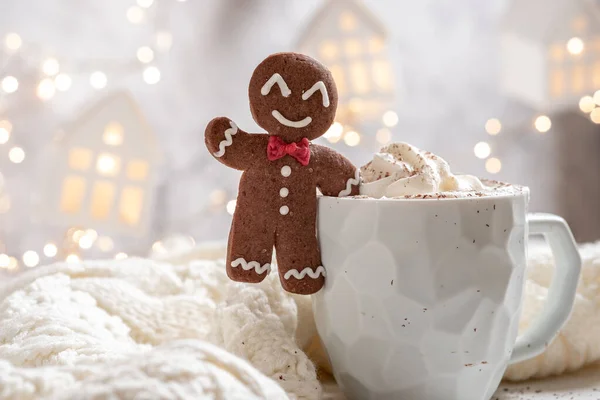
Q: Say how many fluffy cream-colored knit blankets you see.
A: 1